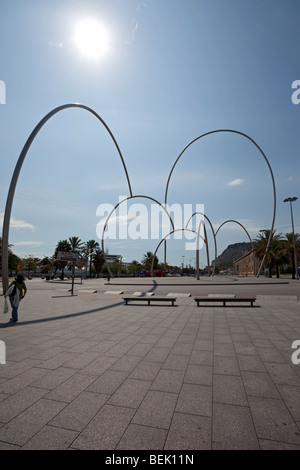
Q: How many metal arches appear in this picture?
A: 7